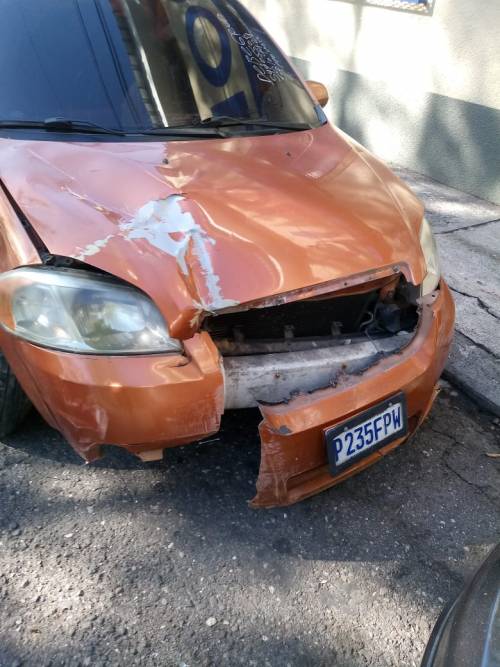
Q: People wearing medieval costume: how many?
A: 0